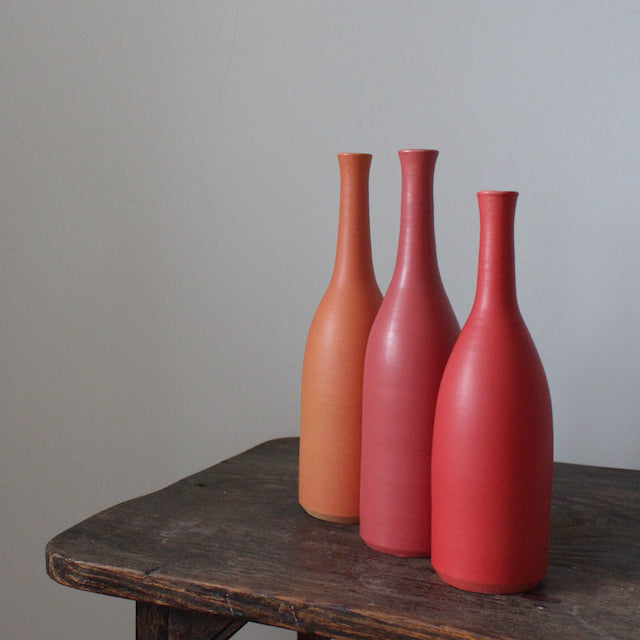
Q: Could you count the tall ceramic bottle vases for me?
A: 3